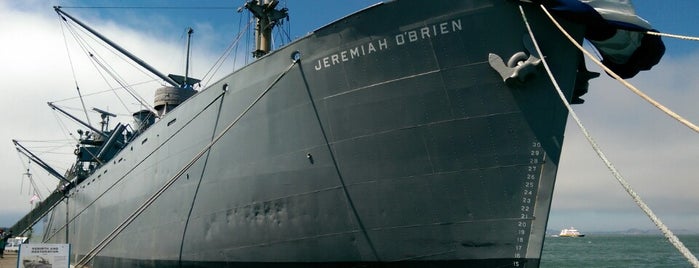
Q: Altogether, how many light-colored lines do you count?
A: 3